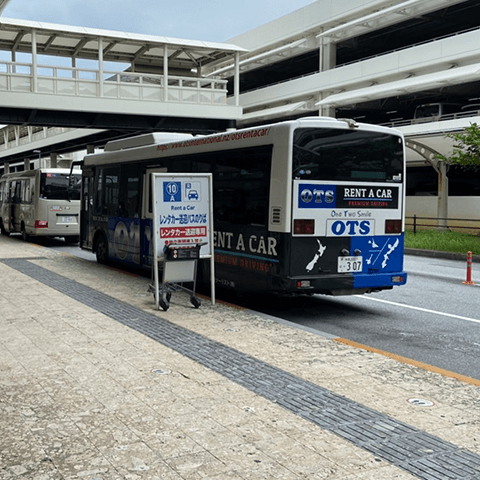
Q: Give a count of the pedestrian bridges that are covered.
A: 1